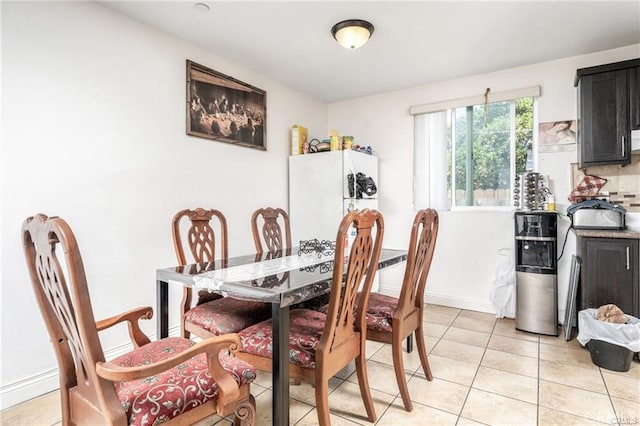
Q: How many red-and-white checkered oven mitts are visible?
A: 1